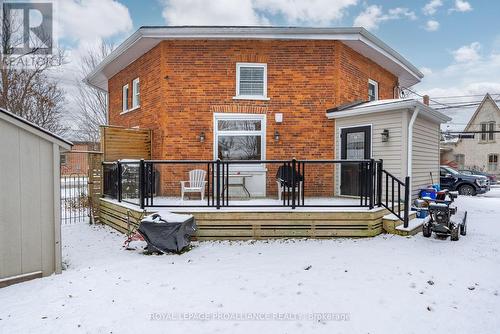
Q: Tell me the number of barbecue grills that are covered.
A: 1